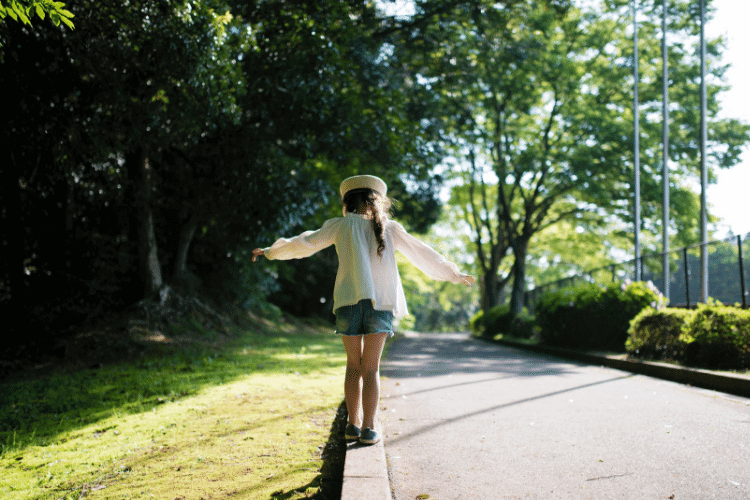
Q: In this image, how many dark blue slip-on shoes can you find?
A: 2